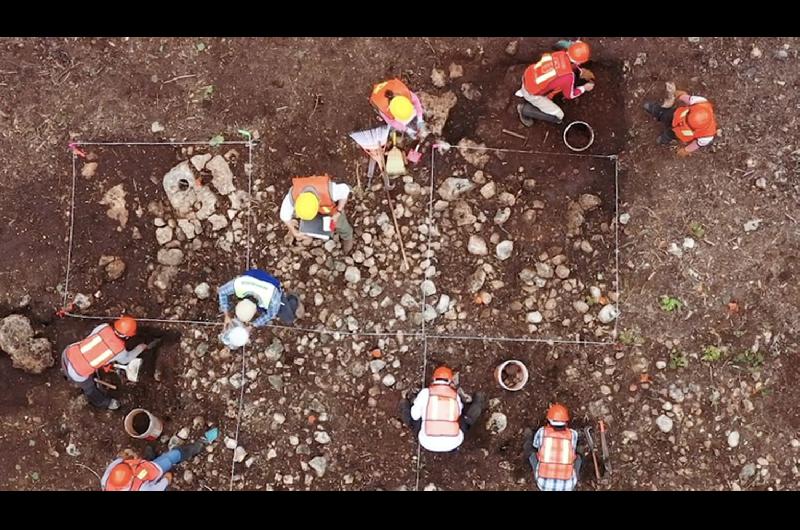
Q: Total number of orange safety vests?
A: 8